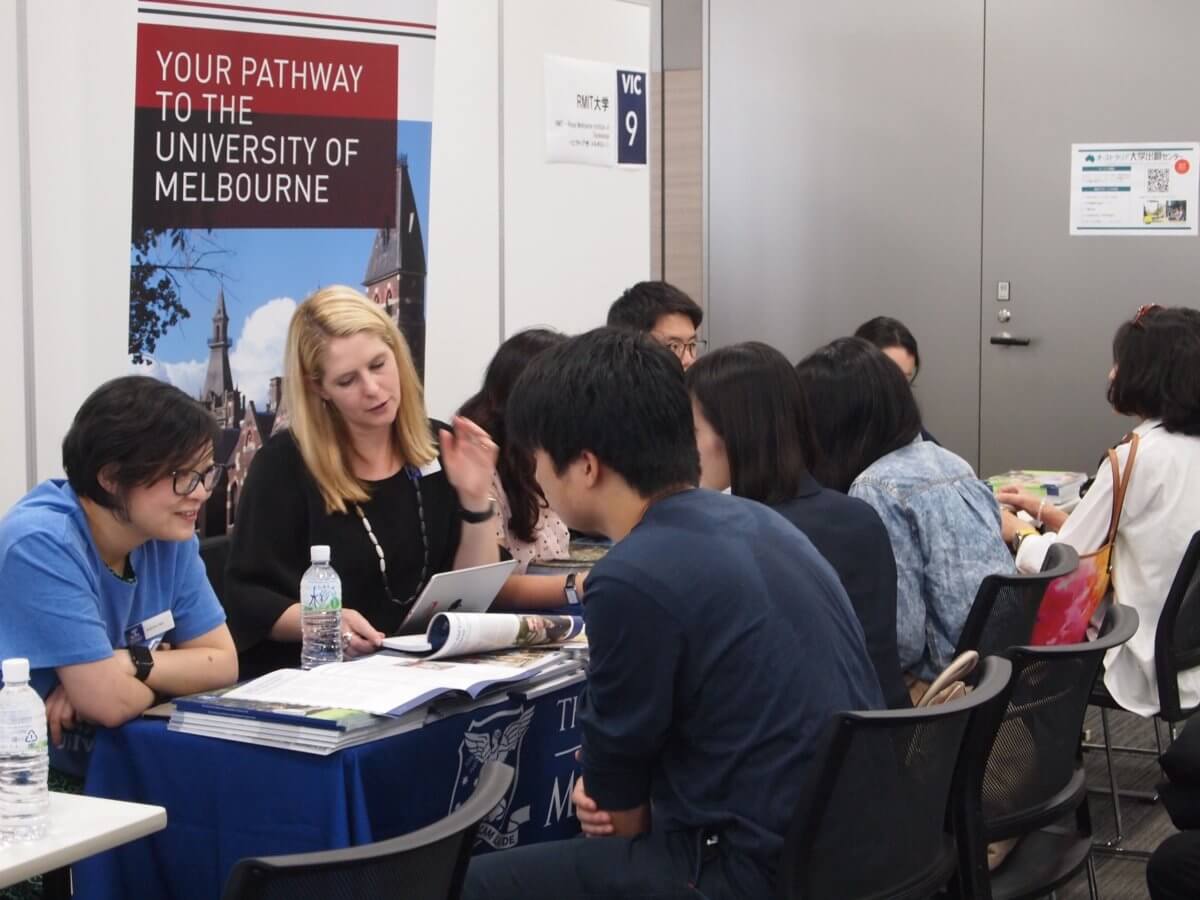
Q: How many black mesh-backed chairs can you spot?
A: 5